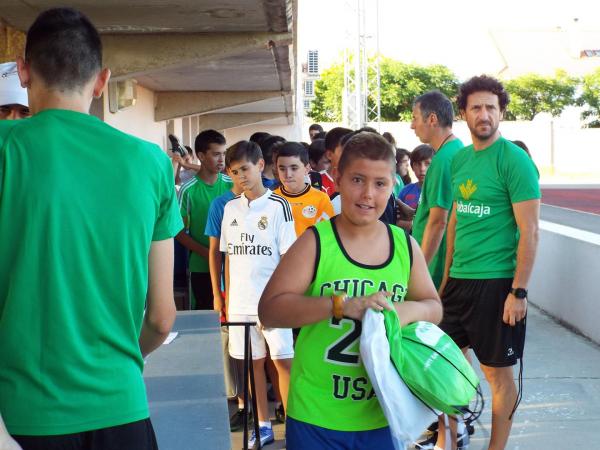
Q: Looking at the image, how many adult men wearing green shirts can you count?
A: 3